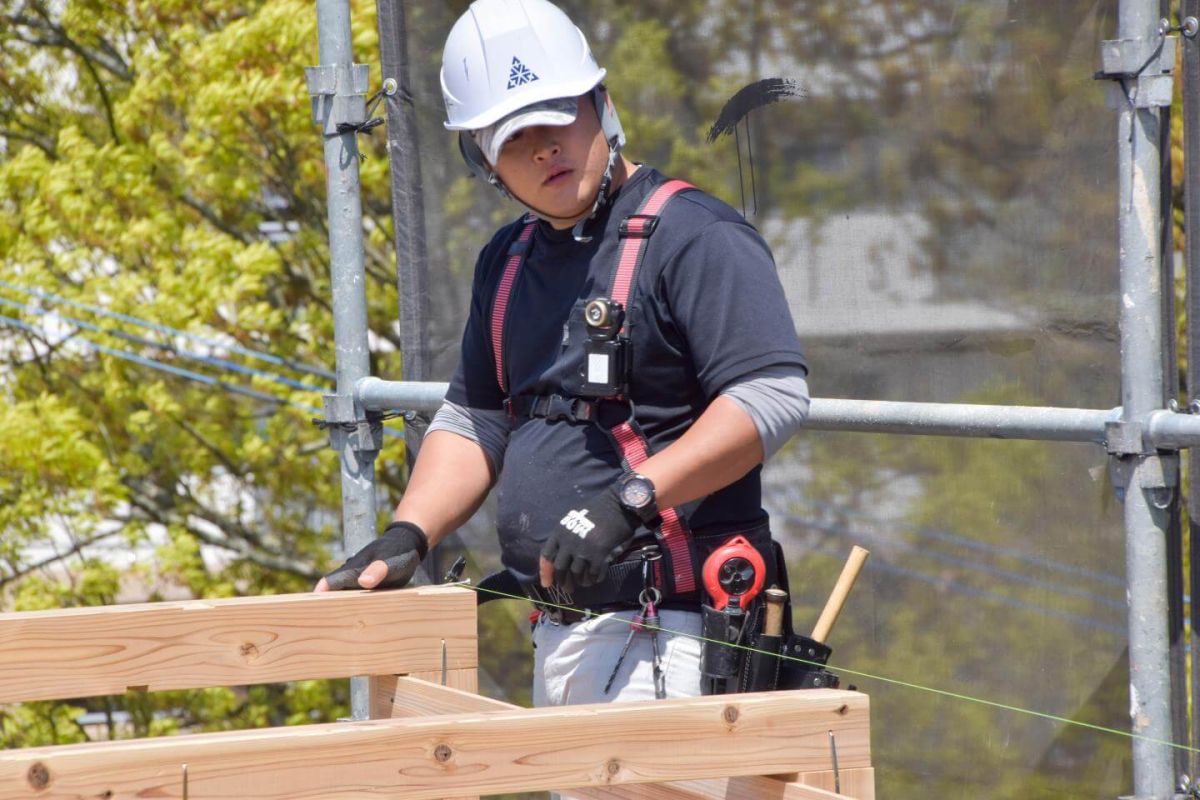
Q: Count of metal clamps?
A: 4